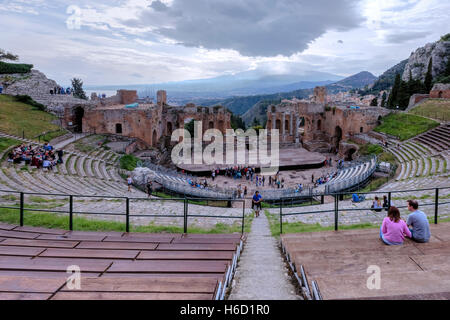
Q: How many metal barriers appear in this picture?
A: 2